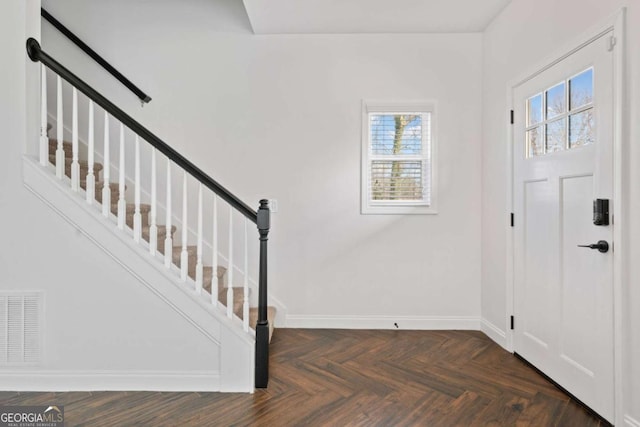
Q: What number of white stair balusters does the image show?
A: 14